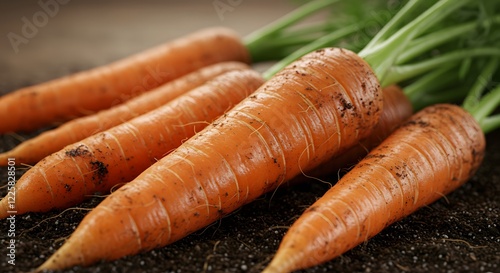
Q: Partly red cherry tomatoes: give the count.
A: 0